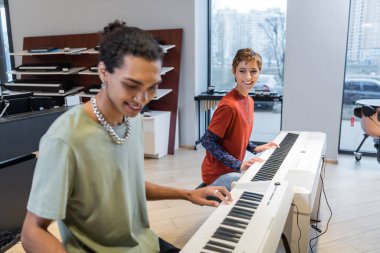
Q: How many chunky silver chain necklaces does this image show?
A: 1